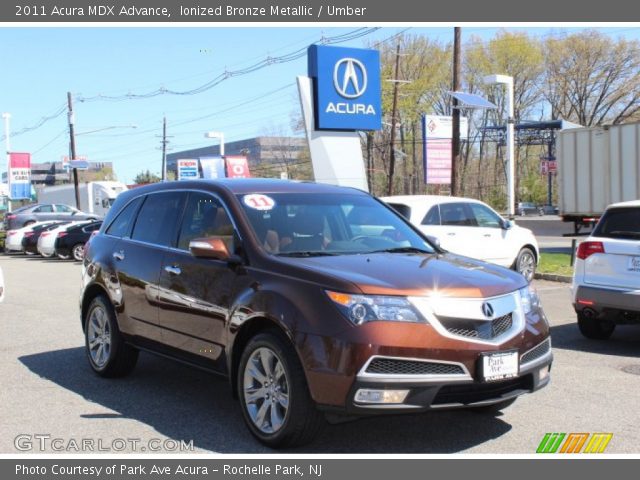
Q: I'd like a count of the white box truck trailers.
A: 2